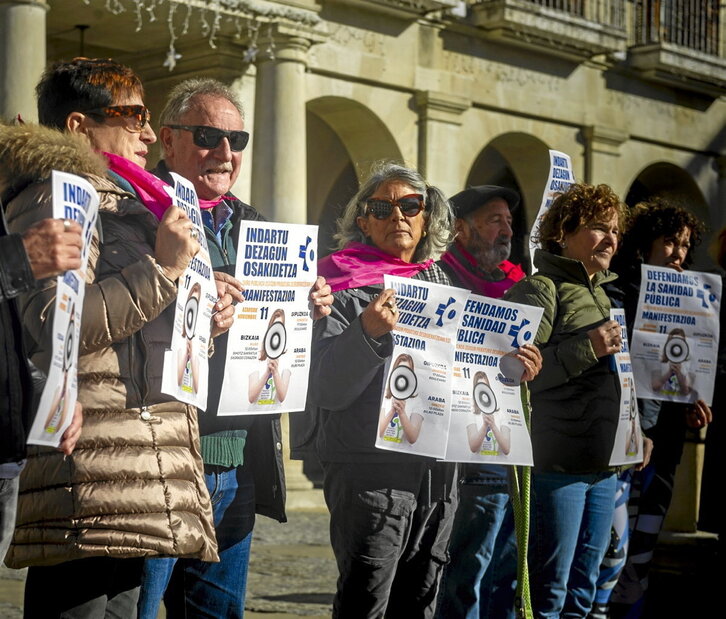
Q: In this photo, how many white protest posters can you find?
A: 8